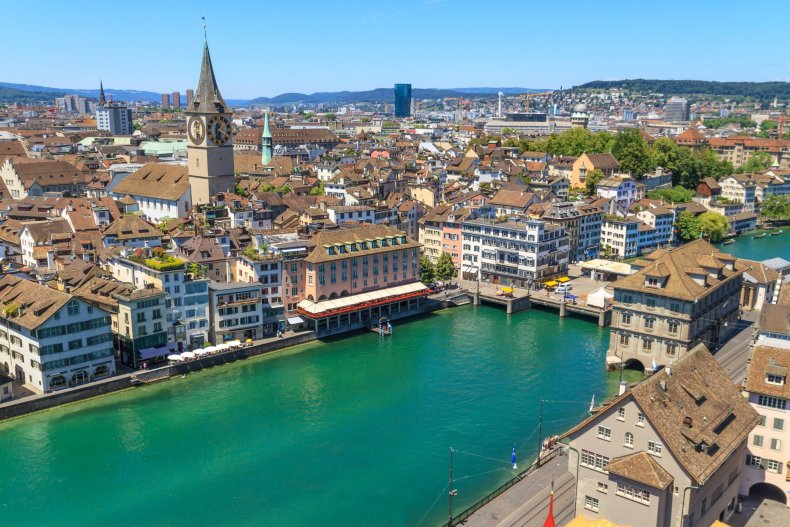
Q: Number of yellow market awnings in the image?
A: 3